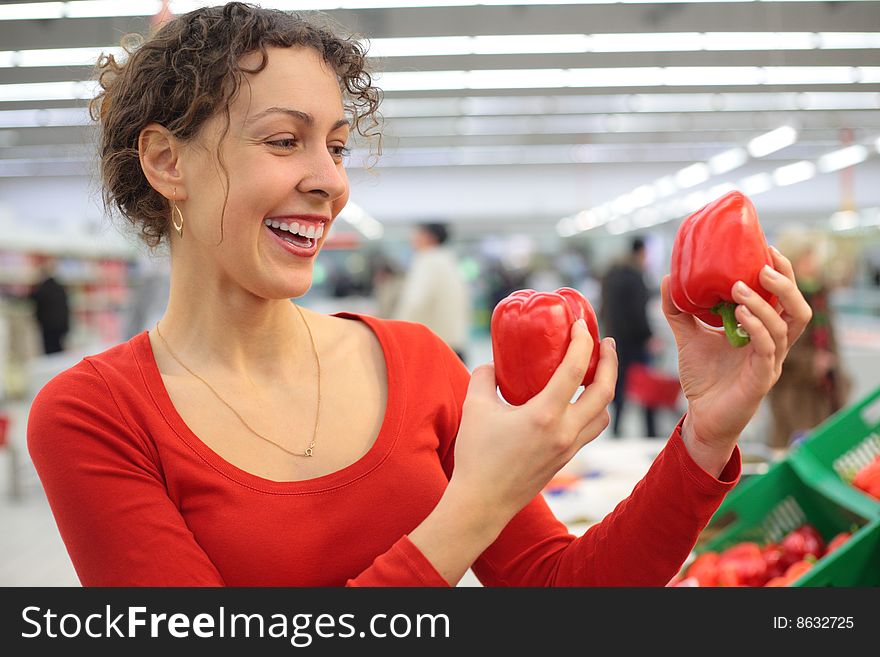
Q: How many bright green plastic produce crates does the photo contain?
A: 2